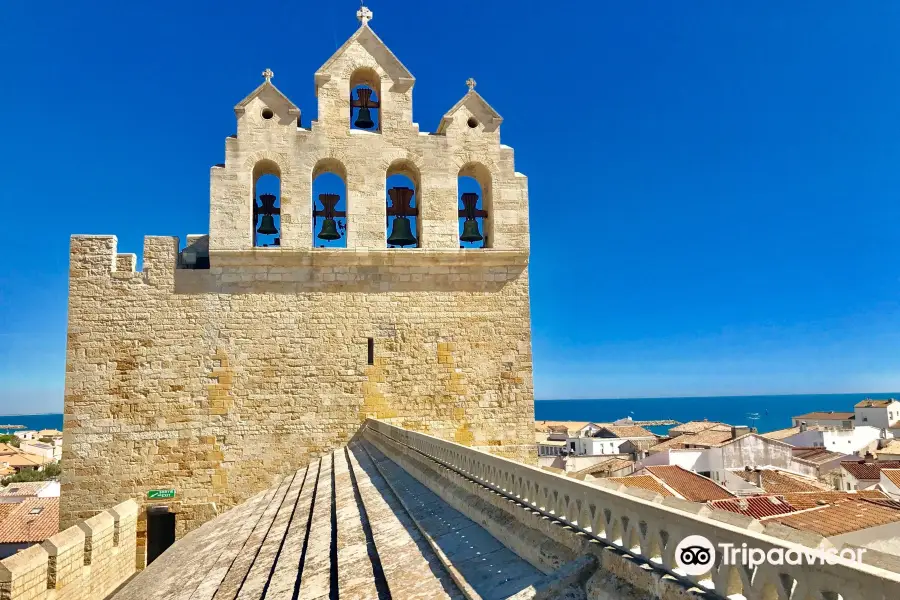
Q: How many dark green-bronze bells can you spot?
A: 5